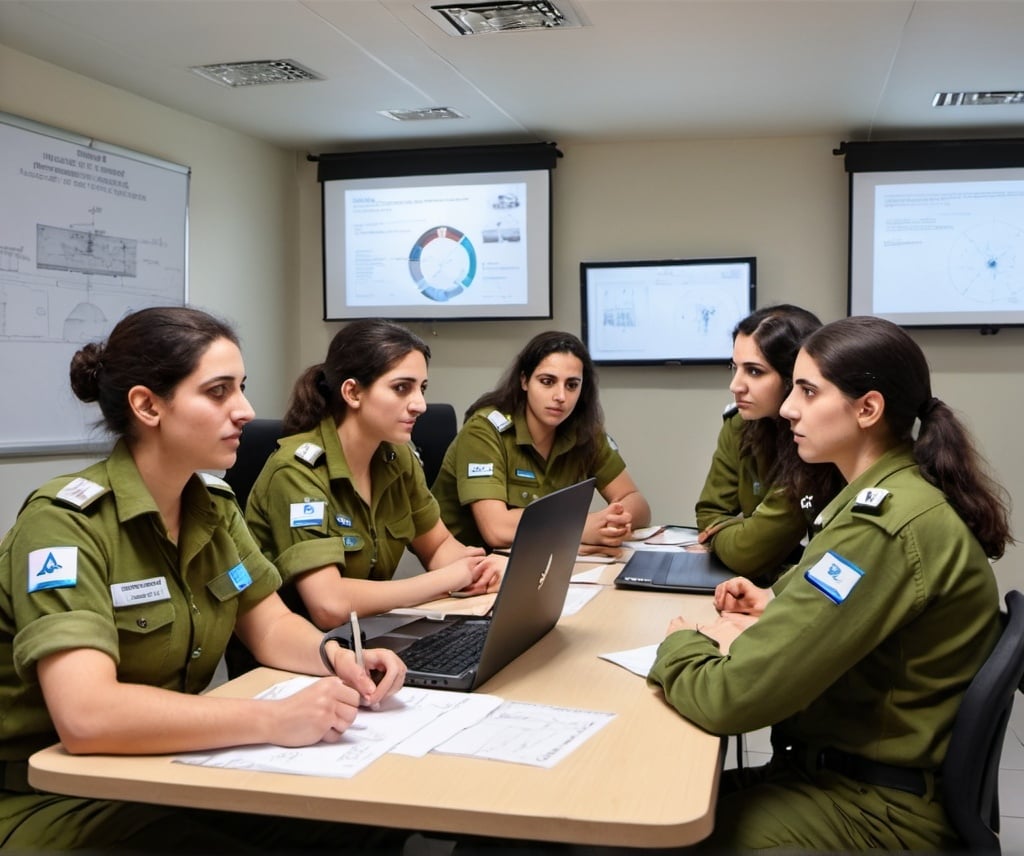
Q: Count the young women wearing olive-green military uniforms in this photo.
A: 5